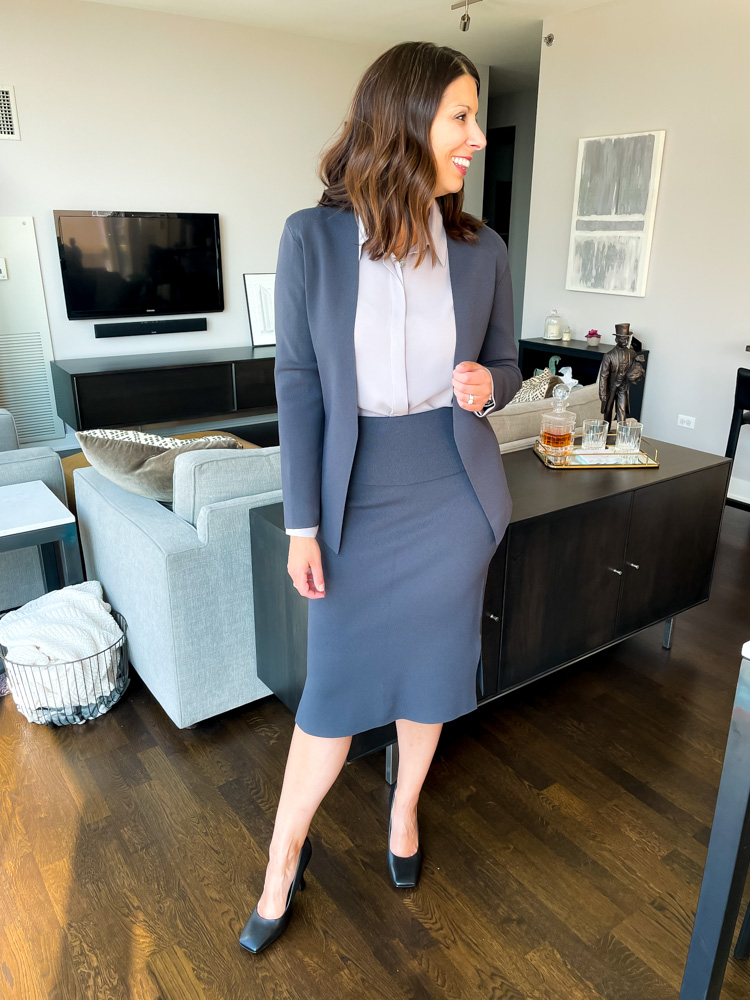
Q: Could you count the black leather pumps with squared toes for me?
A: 2